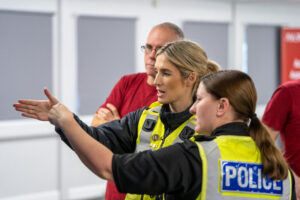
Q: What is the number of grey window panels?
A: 4